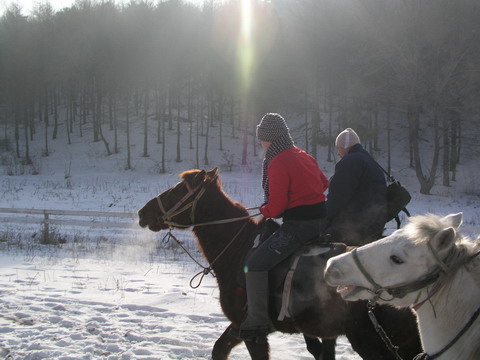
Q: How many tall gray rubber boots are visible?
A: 1